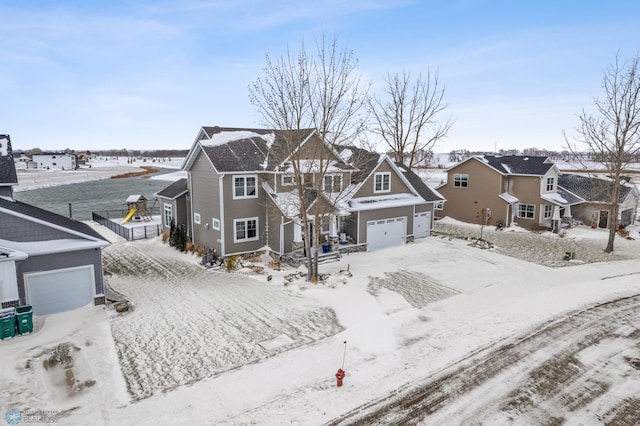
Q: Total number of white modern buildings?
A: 1